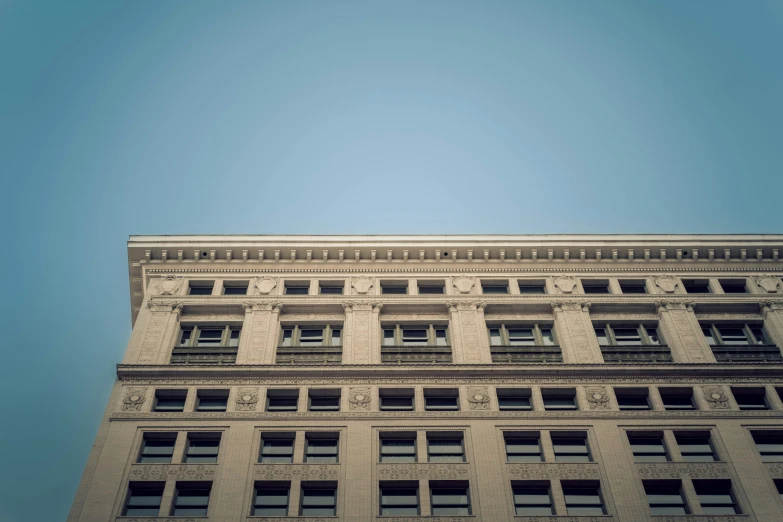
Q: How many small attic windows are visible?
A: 12